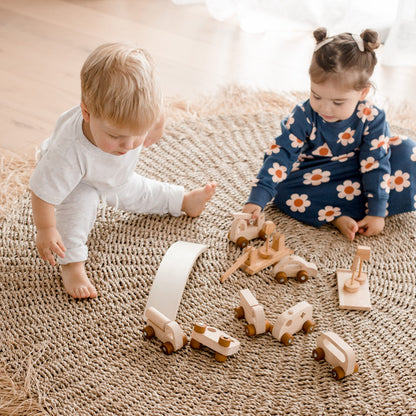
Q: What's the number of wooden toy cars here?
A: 7